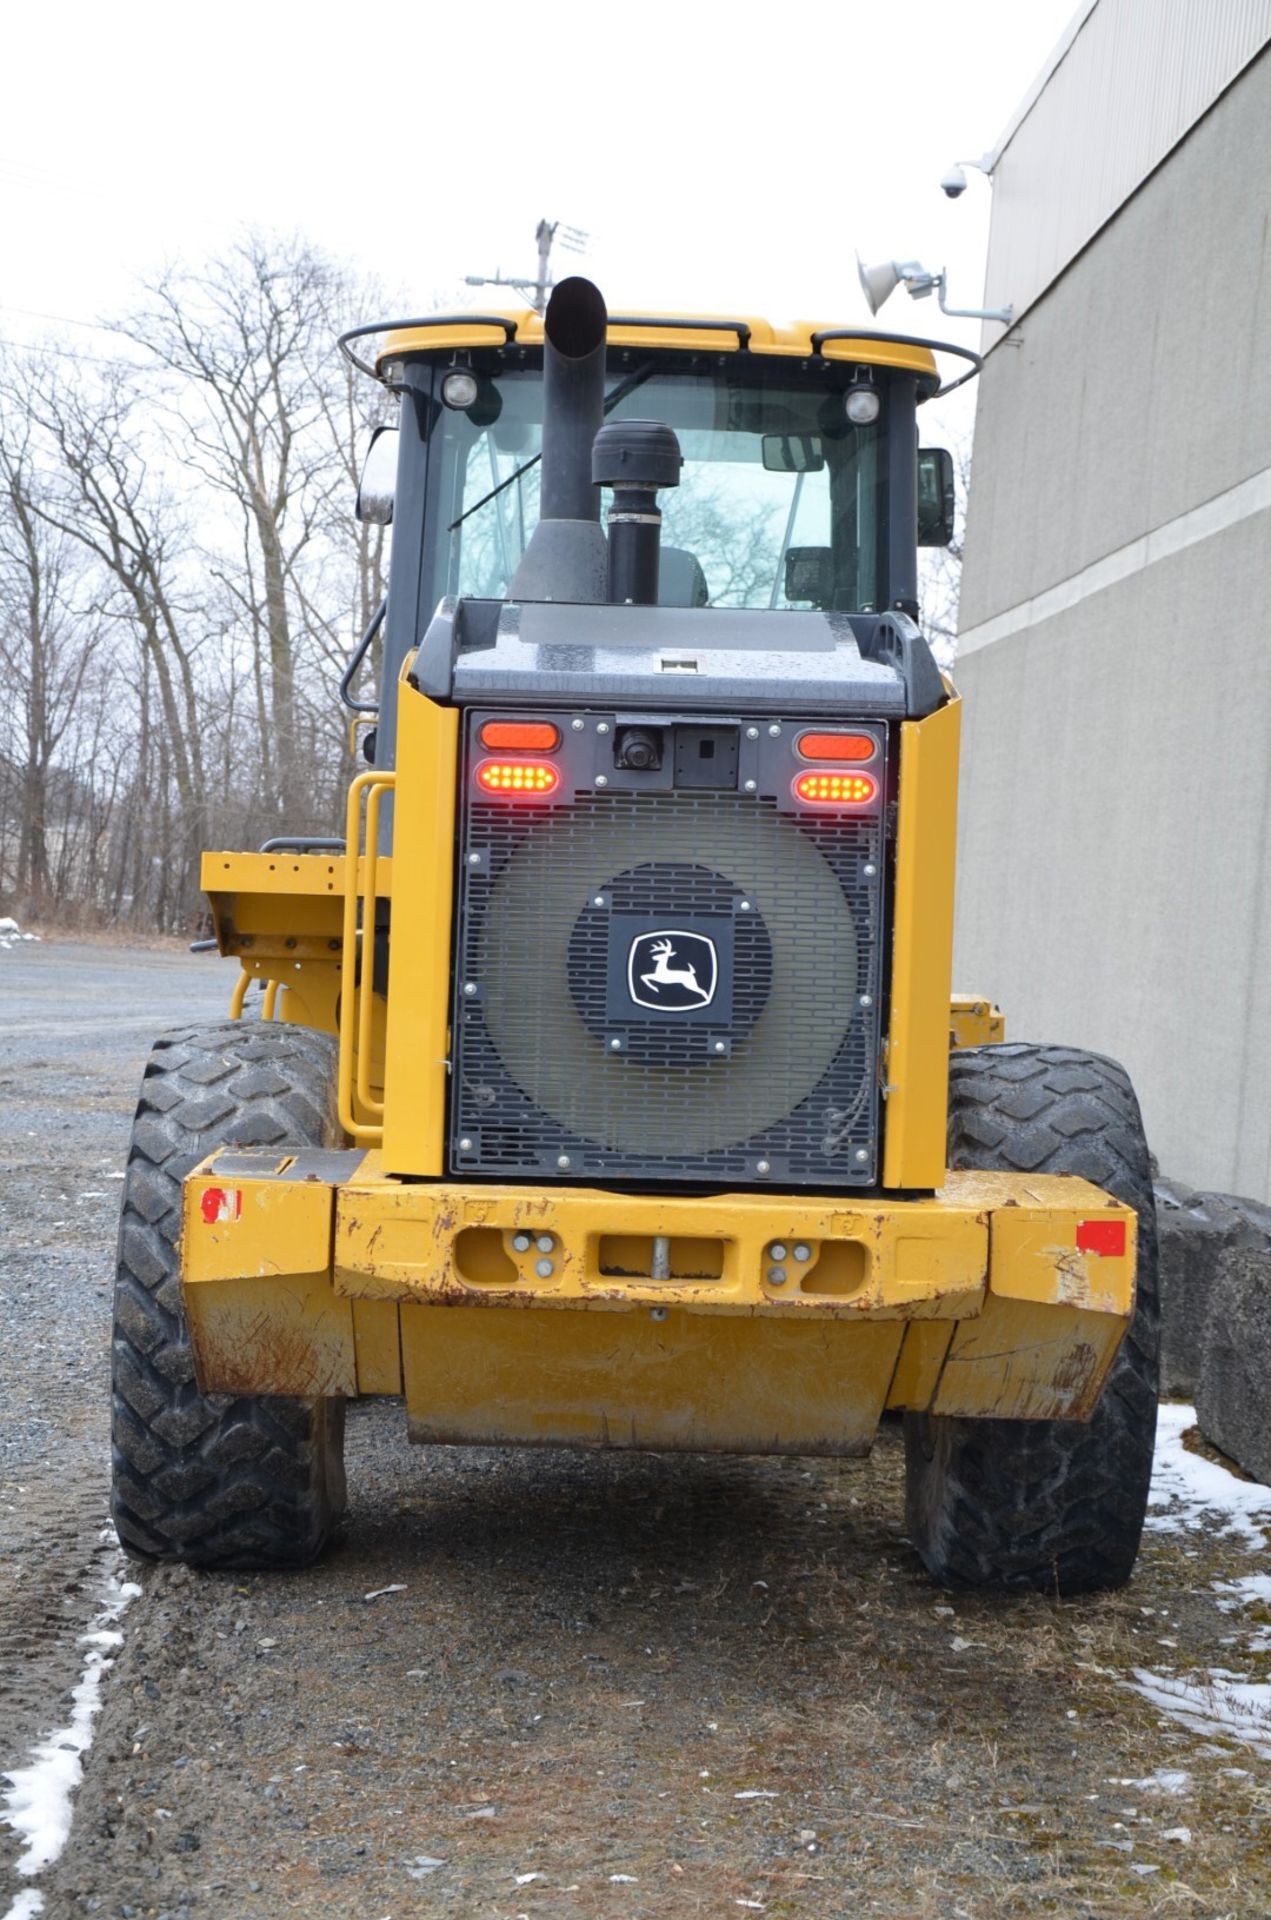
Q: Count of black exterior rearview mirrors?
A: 2